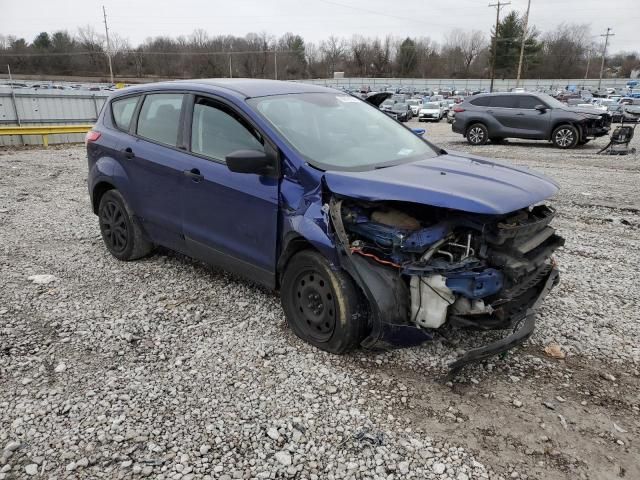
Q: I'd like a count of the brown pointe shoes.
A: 0